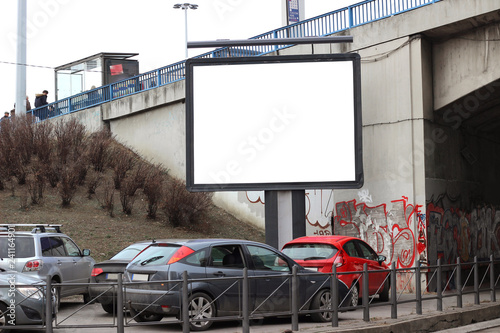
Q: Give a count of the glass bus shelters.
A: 1